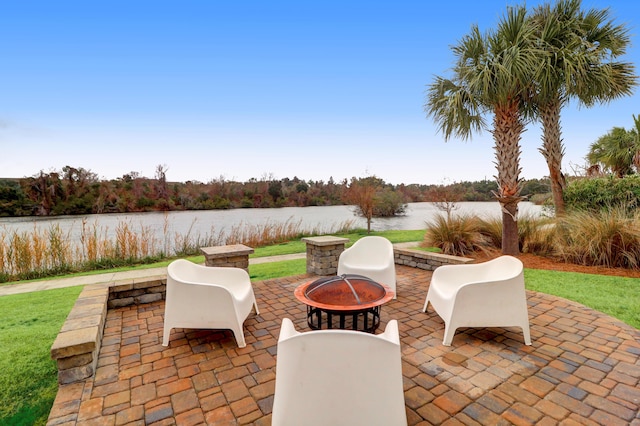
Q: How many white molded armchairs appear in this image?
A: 4